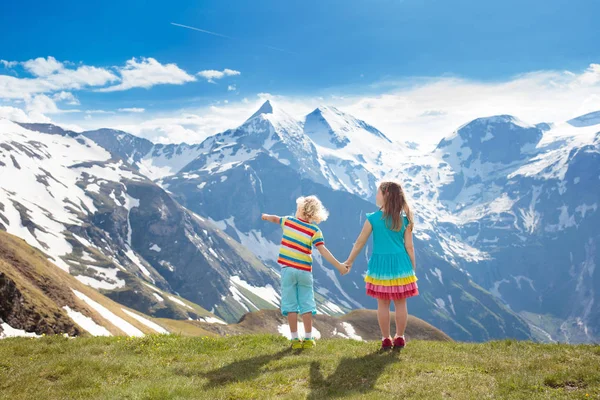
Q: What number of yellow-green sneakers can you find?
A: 2